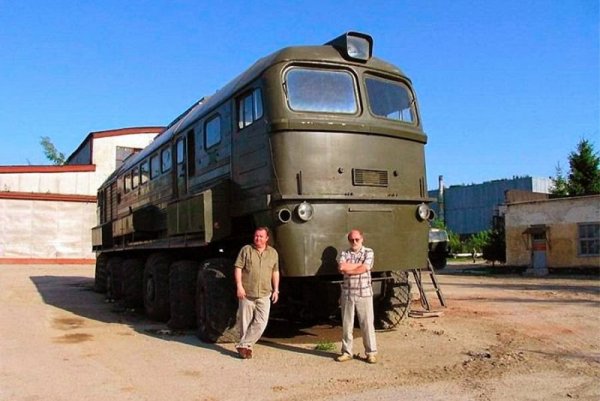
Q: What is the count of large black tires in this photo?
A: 7